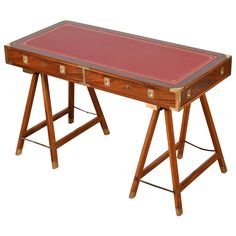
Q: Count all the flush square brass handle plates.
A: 6